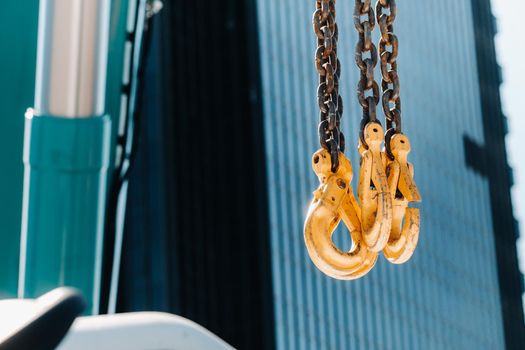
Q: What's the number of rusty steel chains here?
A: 3